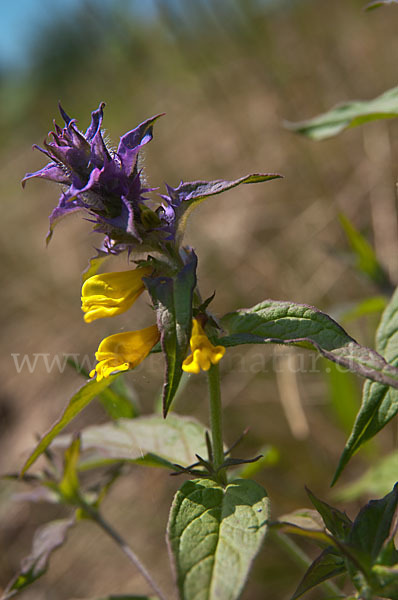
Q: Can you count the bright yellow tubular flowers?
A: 3